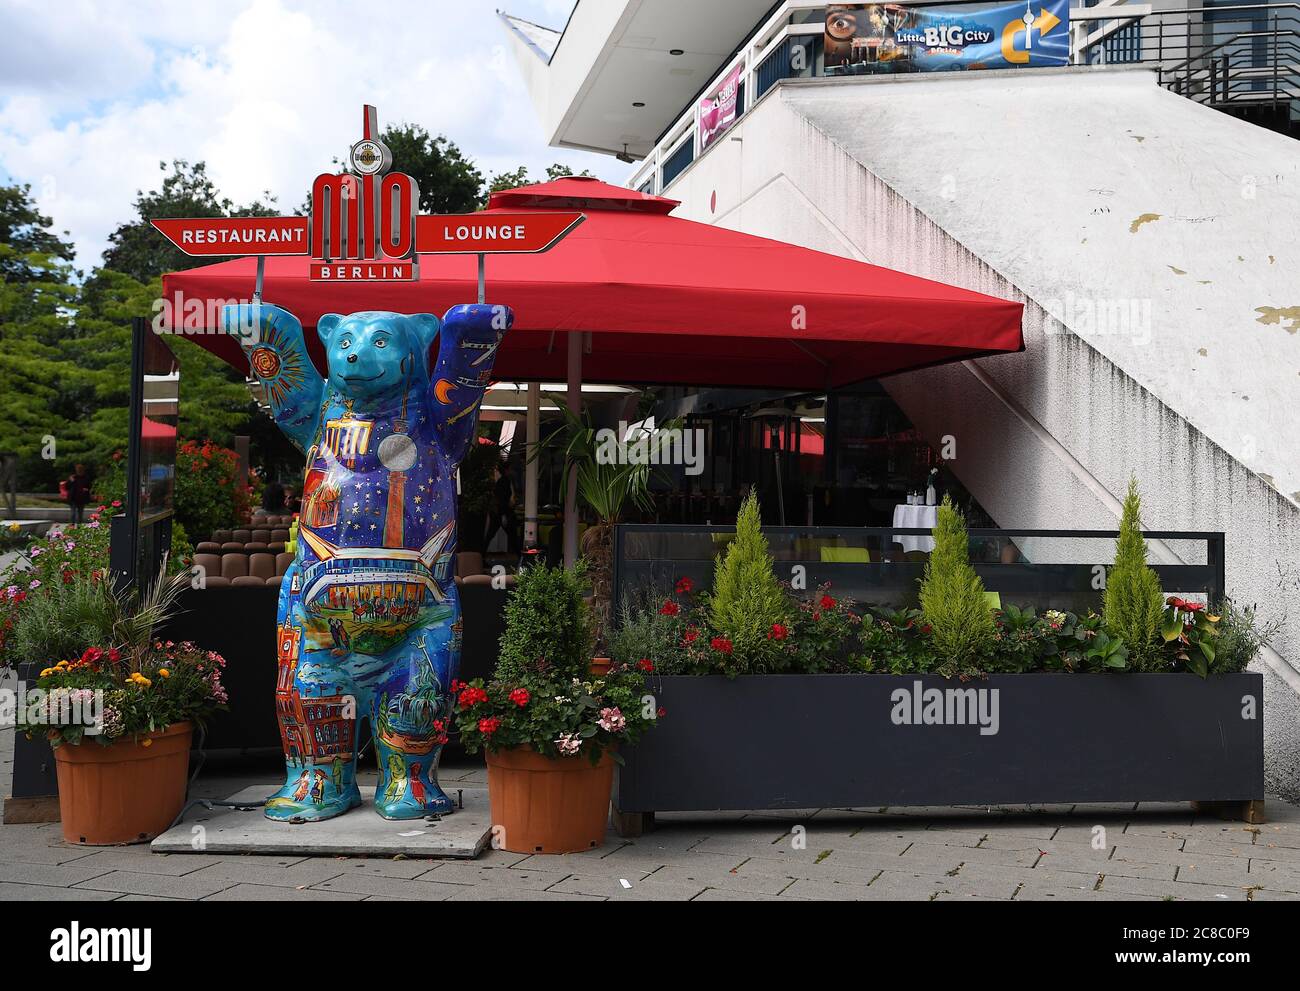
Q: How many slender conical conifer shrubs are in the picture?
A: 3